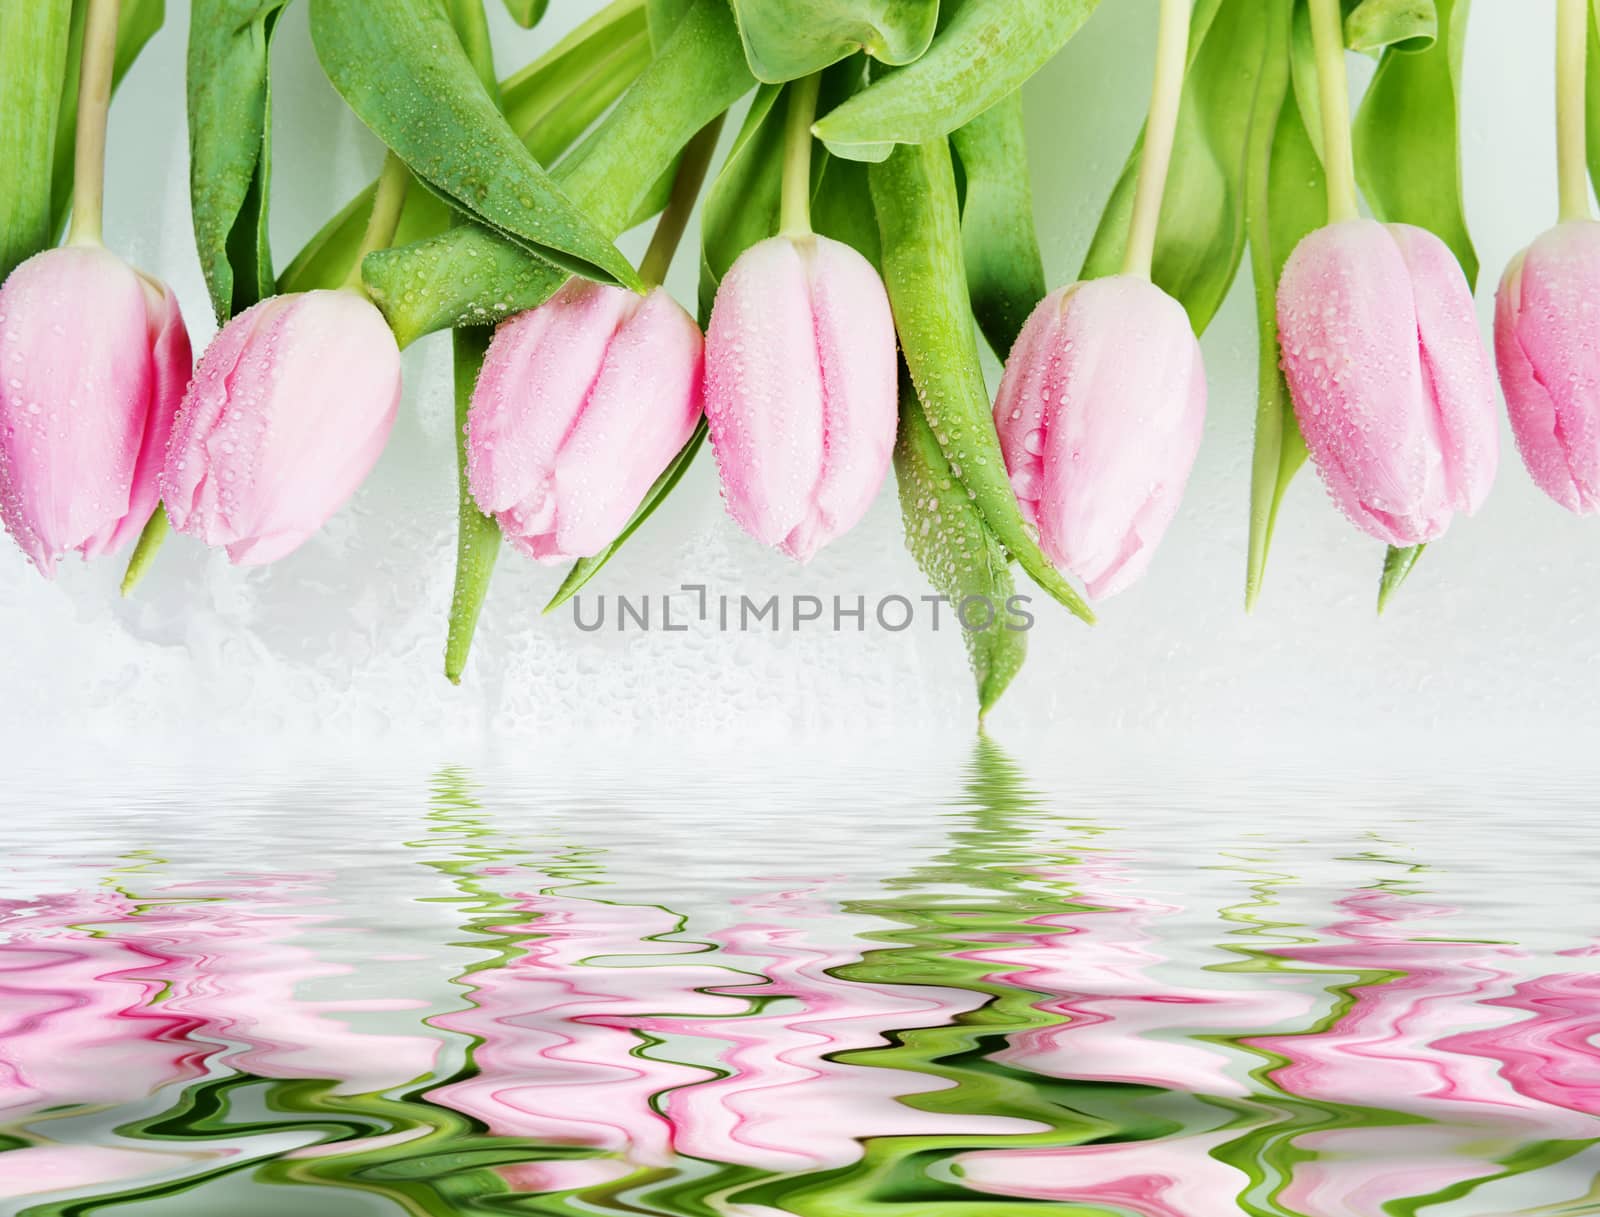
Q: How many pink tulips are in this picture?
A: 7